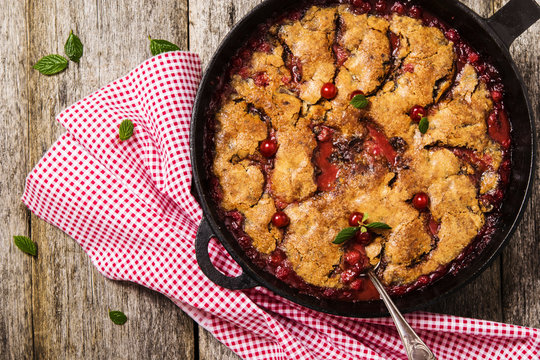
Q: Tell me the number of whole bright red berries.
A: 8